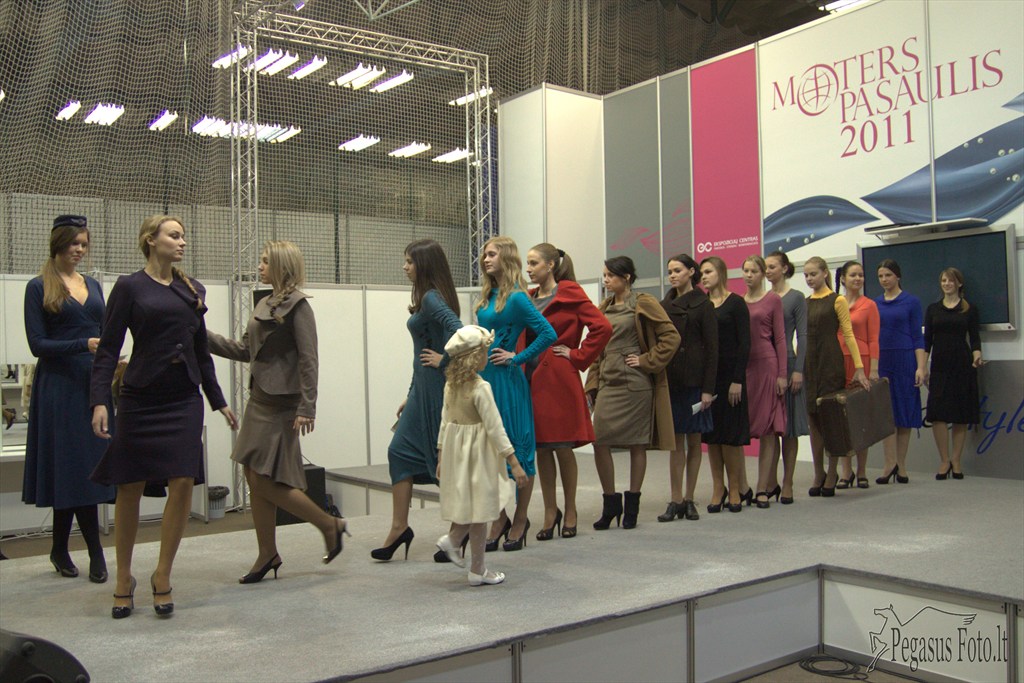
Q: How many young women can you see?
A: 15